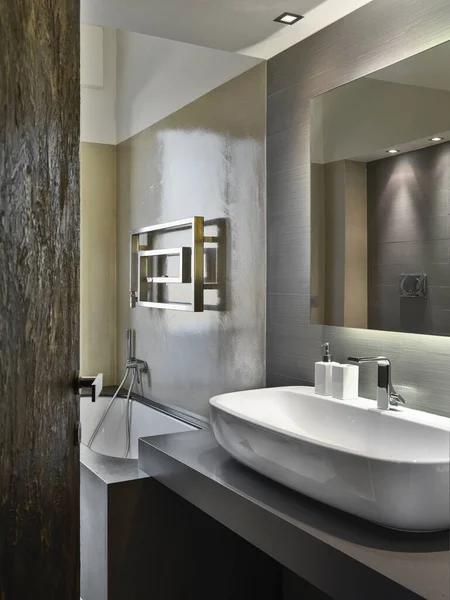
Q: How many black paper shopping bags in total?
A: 0